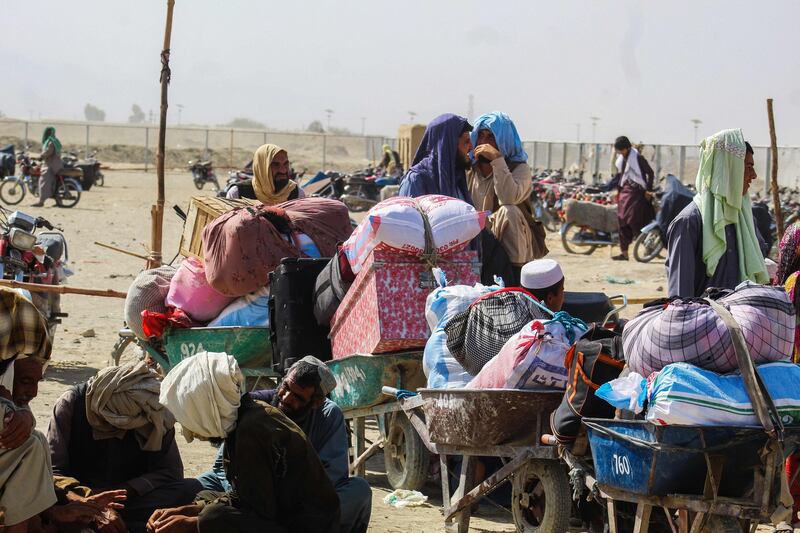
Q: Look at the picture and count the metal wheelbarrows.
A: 4